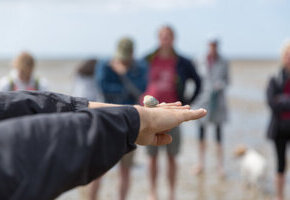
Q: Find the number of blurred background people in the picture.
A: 6